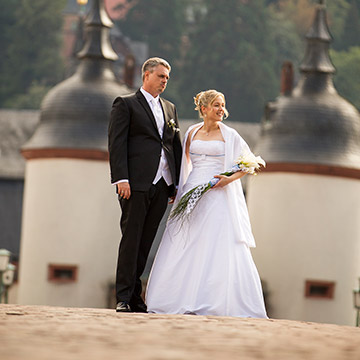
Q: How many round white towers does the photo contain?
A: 2